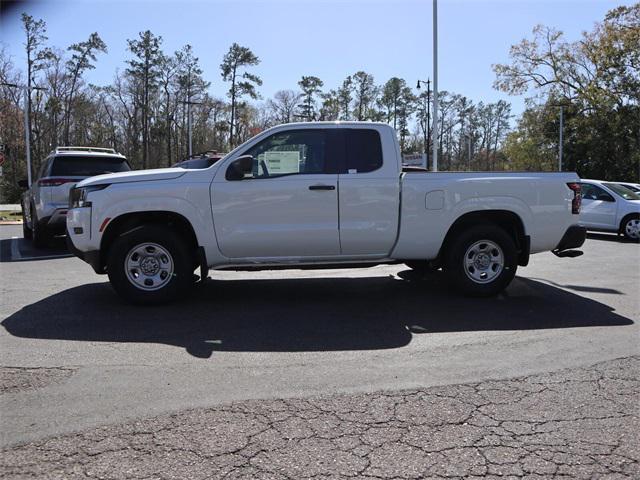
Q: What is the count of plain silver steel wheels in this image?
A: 2